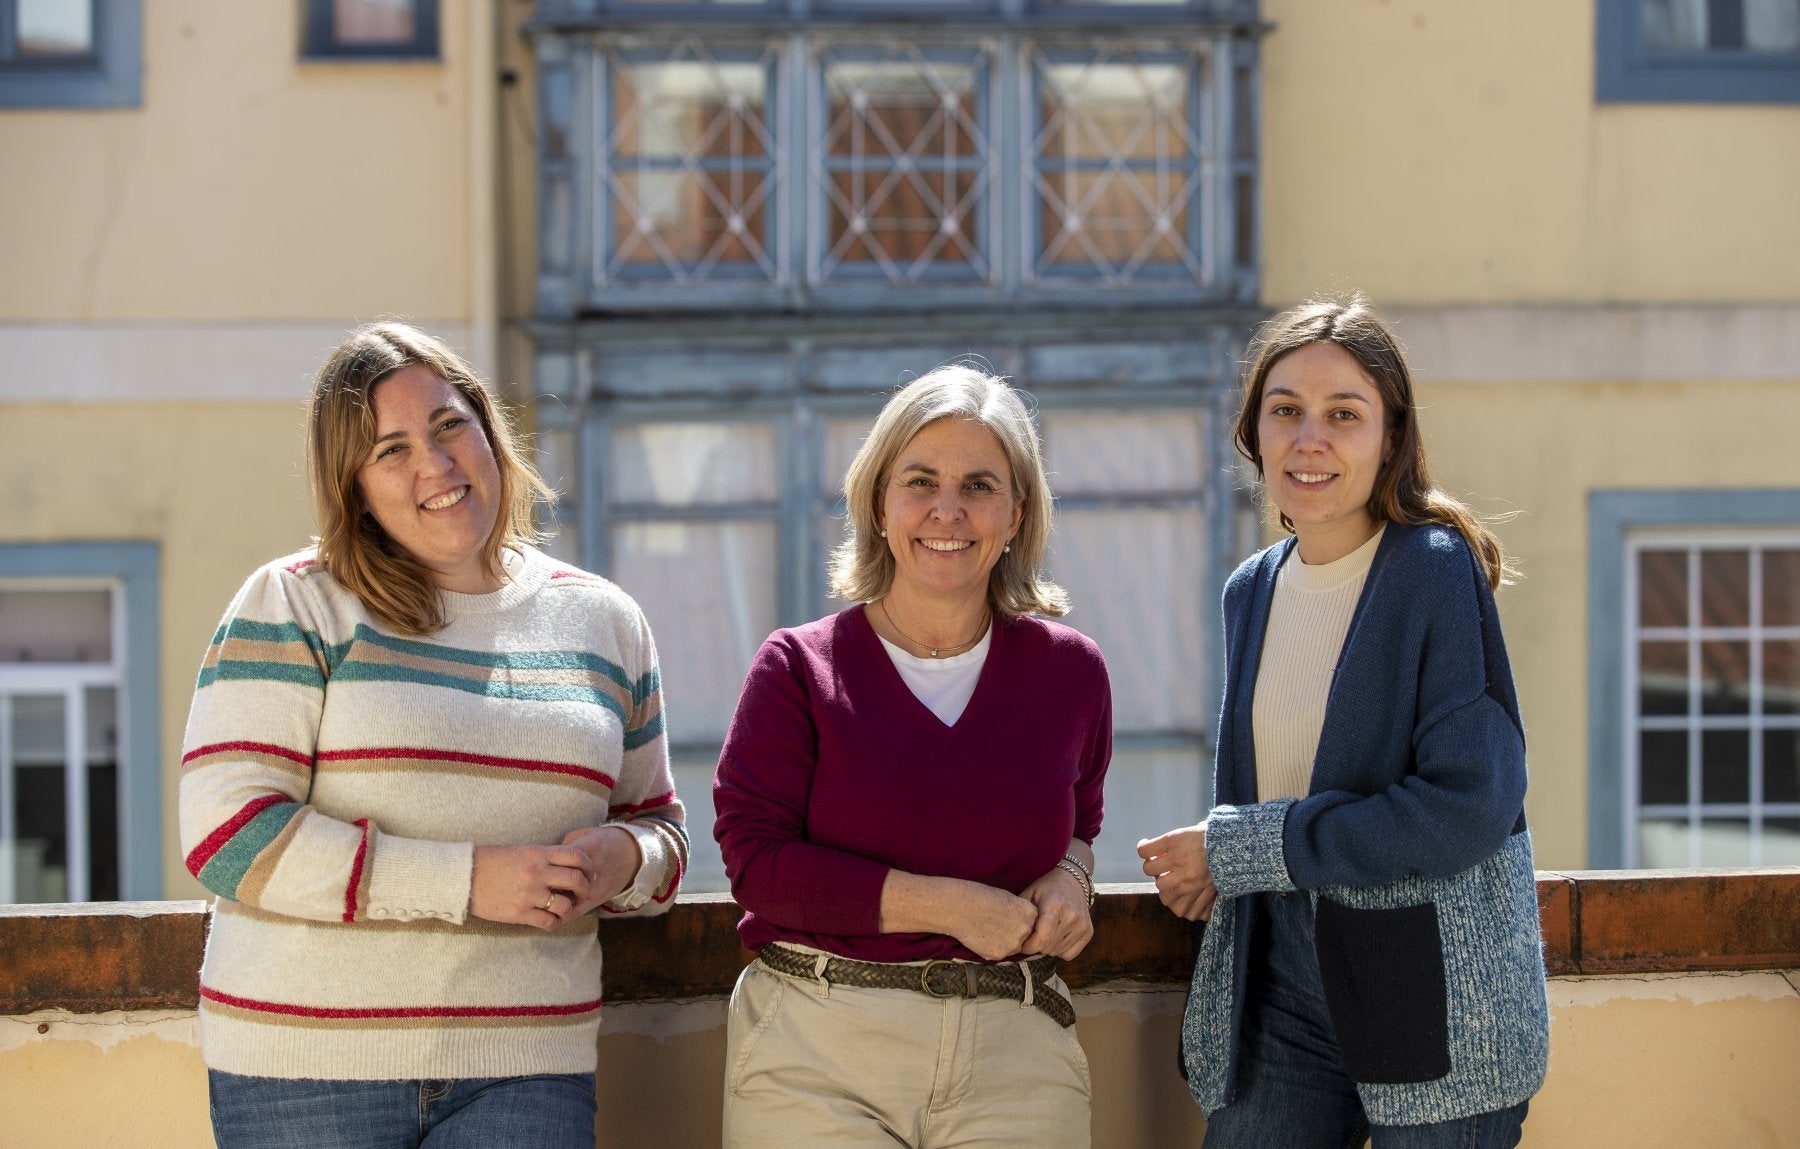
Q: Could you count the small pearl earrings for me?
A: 2